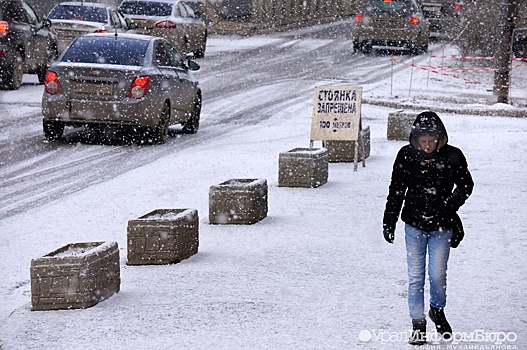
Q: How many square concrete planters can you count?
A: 6